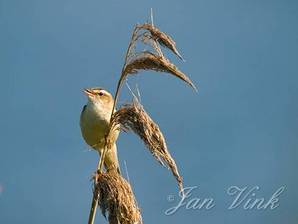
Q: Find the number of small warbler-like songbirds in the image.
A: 1